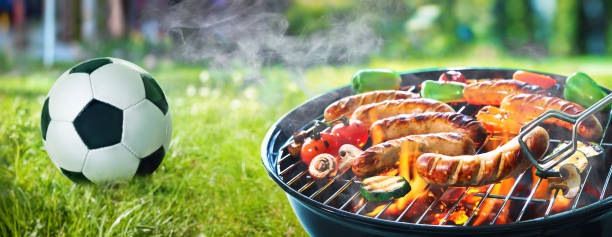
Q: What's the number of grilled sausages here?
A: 7